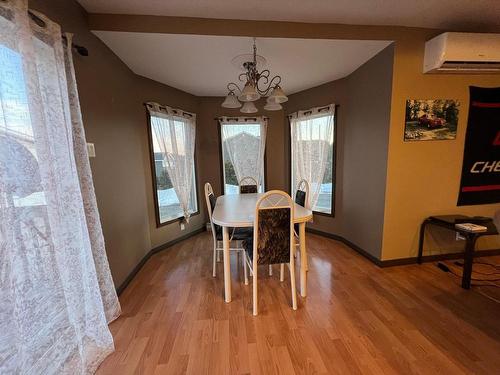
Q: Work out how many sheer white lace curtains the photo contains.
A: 4